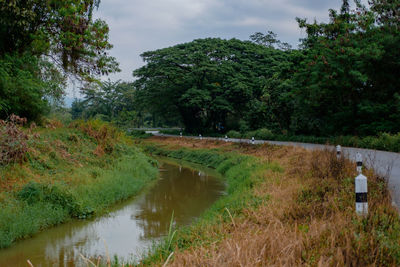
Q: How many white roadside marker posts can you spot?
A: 7